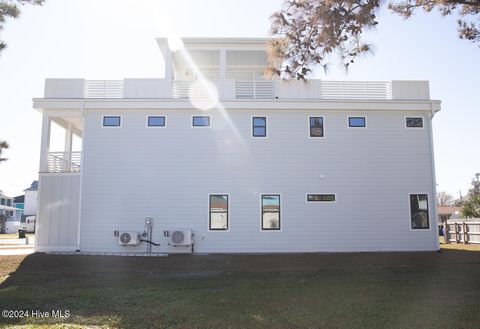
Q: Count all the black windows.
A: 11